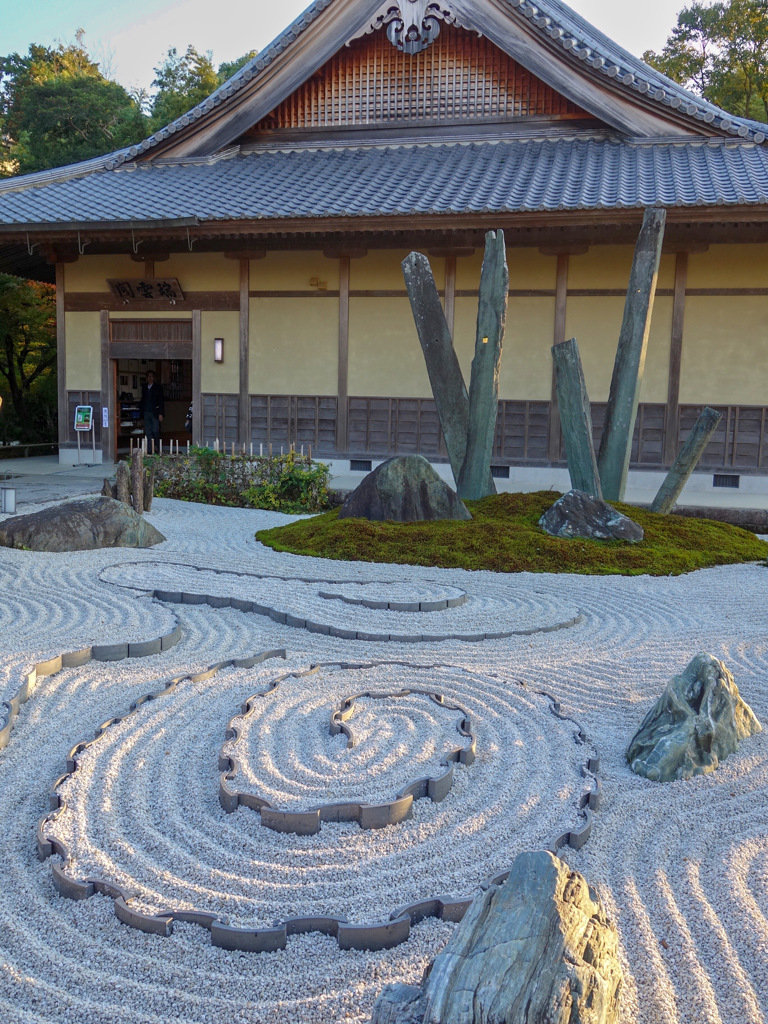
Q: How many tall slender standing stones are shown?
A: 5